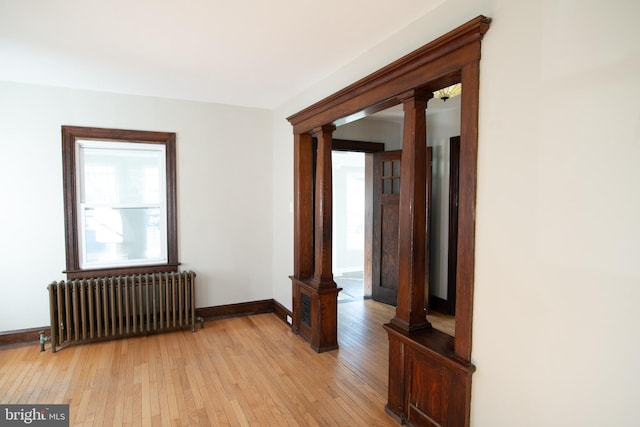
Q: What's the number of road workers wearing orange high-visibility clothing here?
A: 0